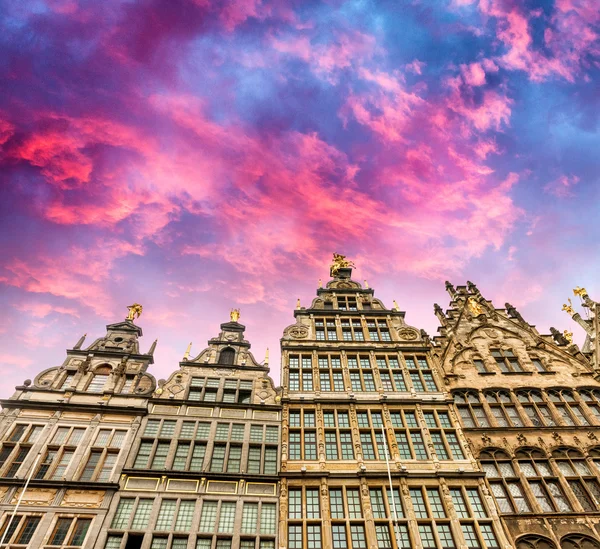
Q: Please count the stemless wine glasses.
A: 0